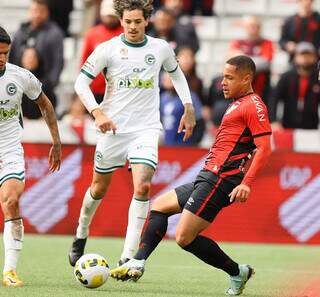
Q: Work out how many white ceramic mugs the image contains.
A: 0